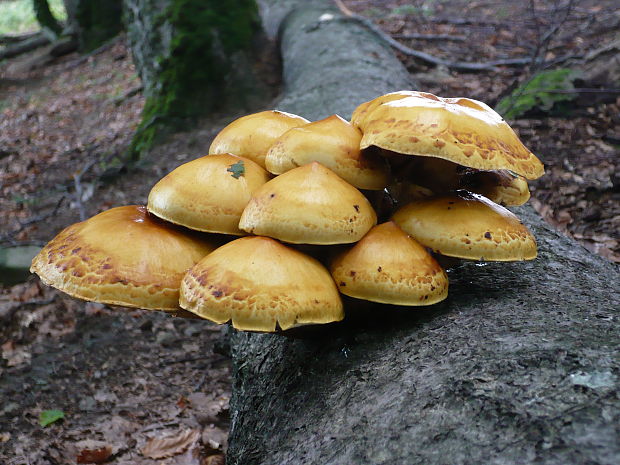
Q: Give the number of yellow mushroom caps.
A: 10